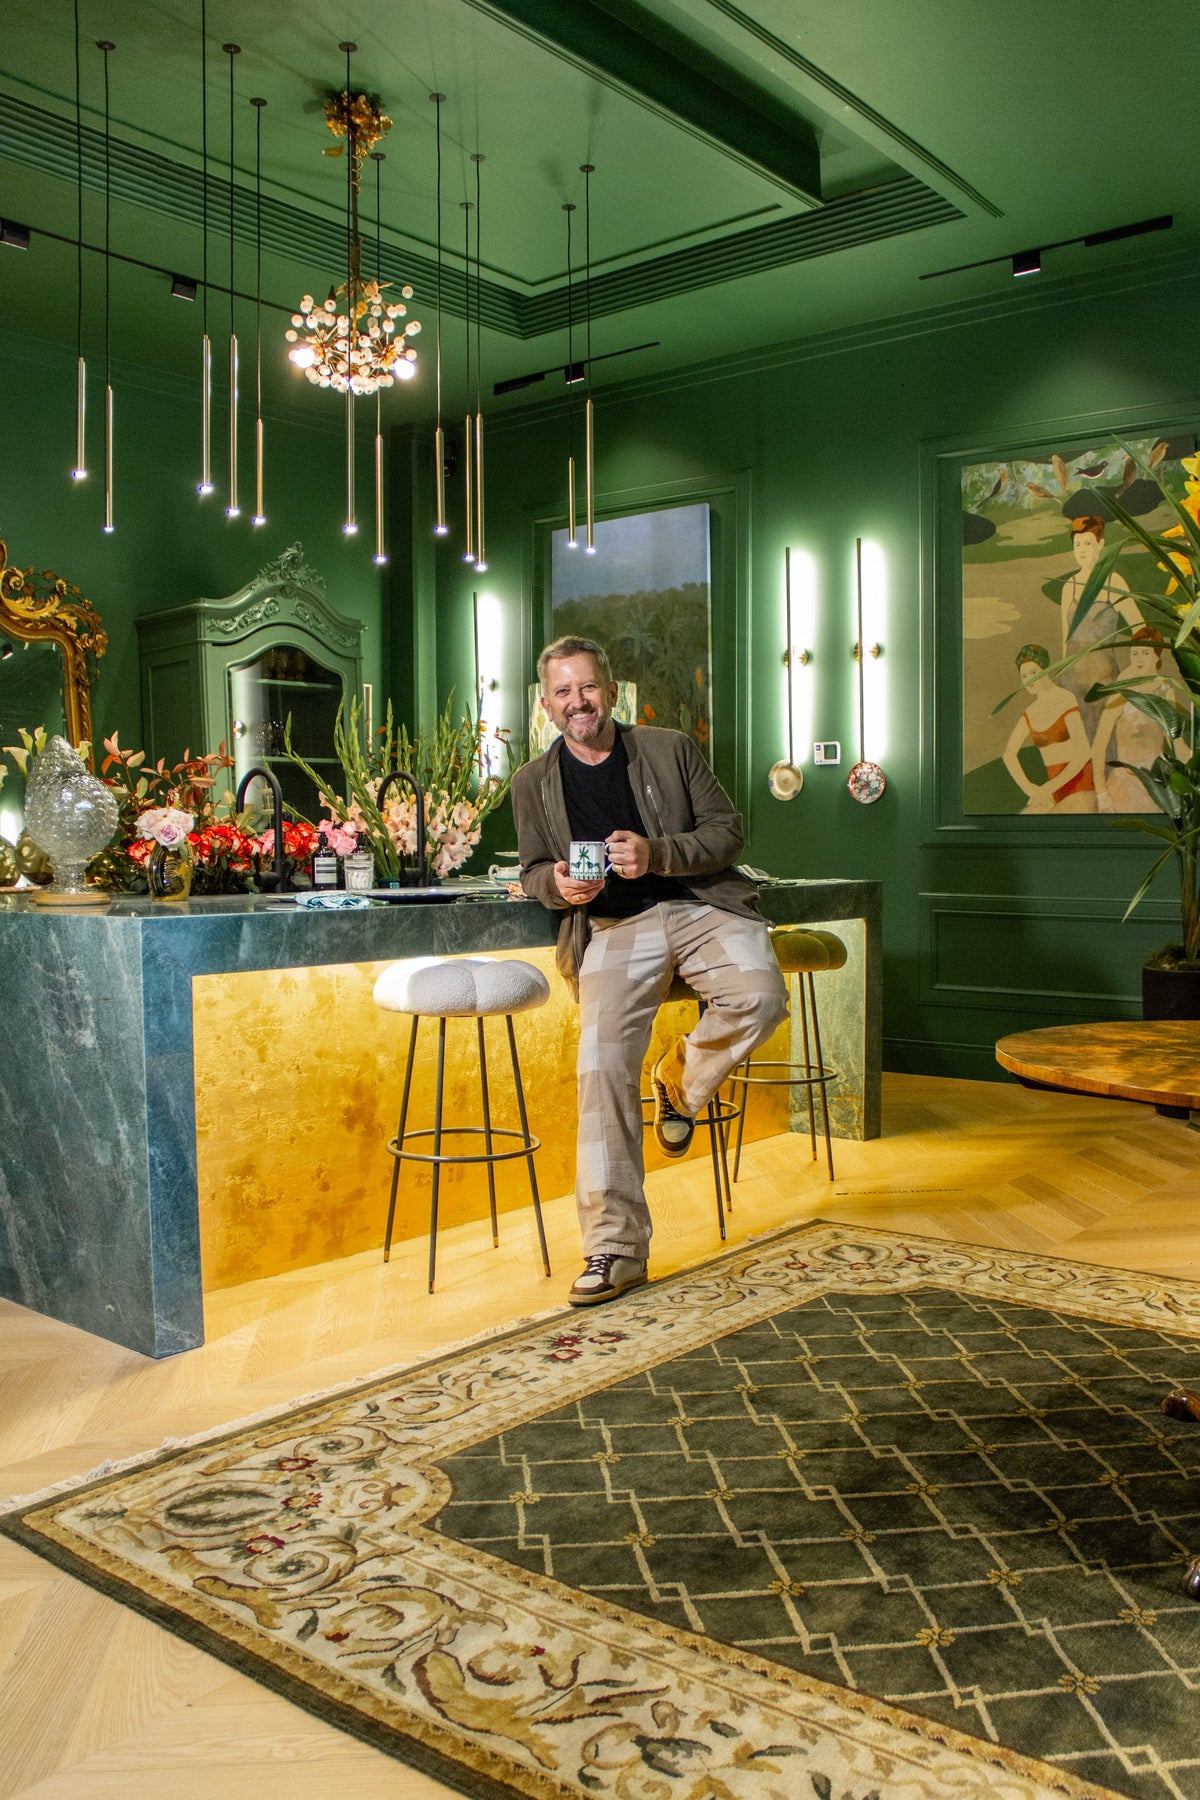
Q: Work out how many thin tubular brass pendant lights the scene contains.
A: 12